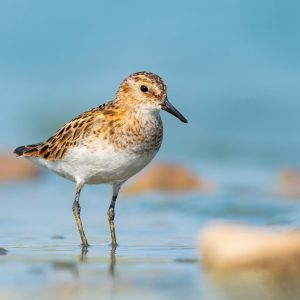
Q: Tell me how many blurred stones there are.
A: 4